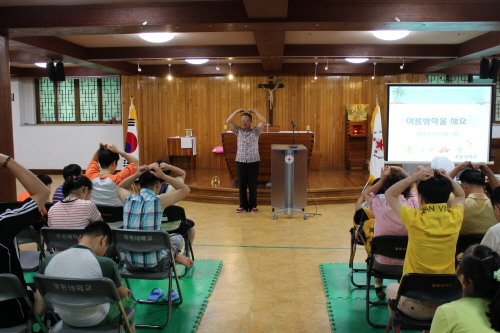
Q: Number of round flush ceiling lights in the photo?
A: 5